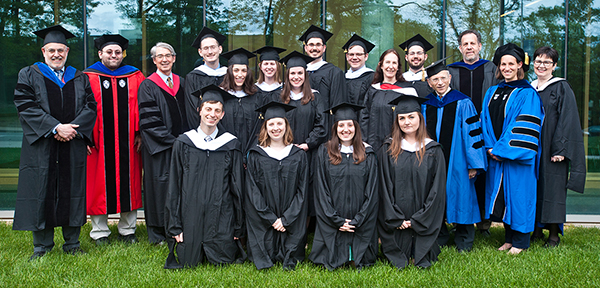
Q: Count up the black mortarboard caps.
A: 13